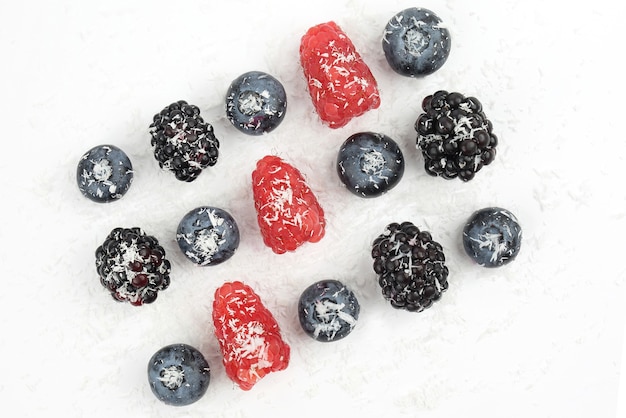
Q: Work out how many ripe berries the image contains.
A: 15